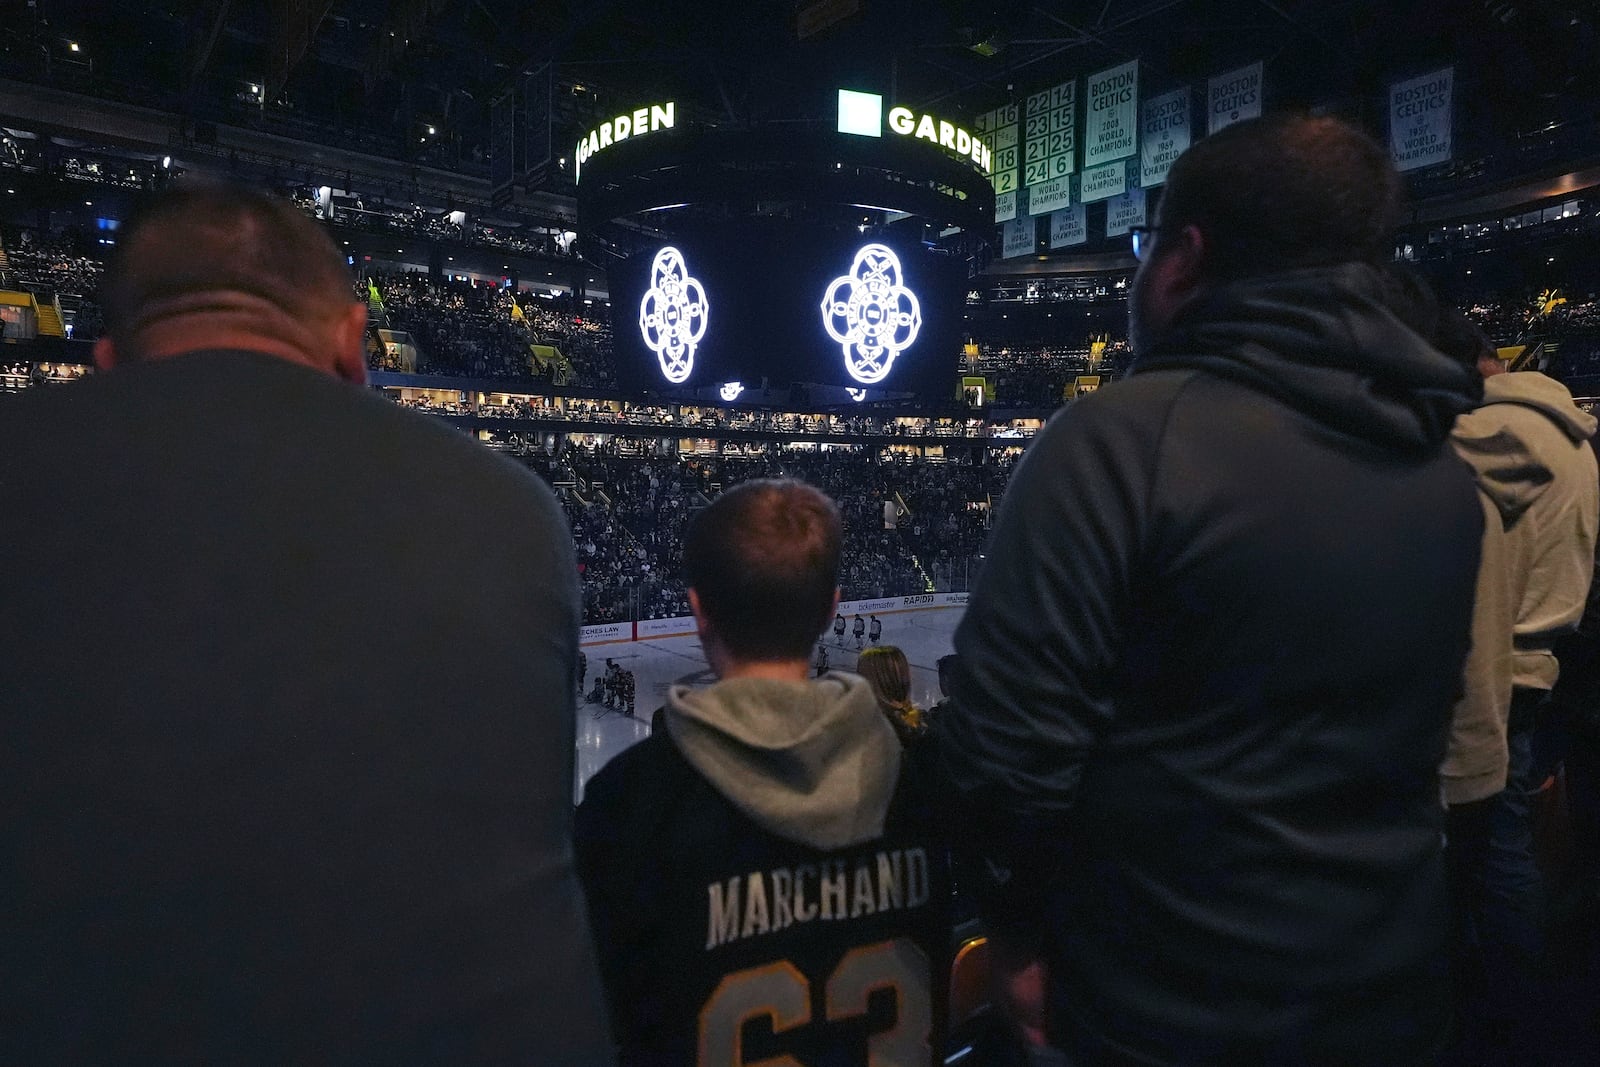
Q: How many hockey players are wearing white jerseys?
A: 3